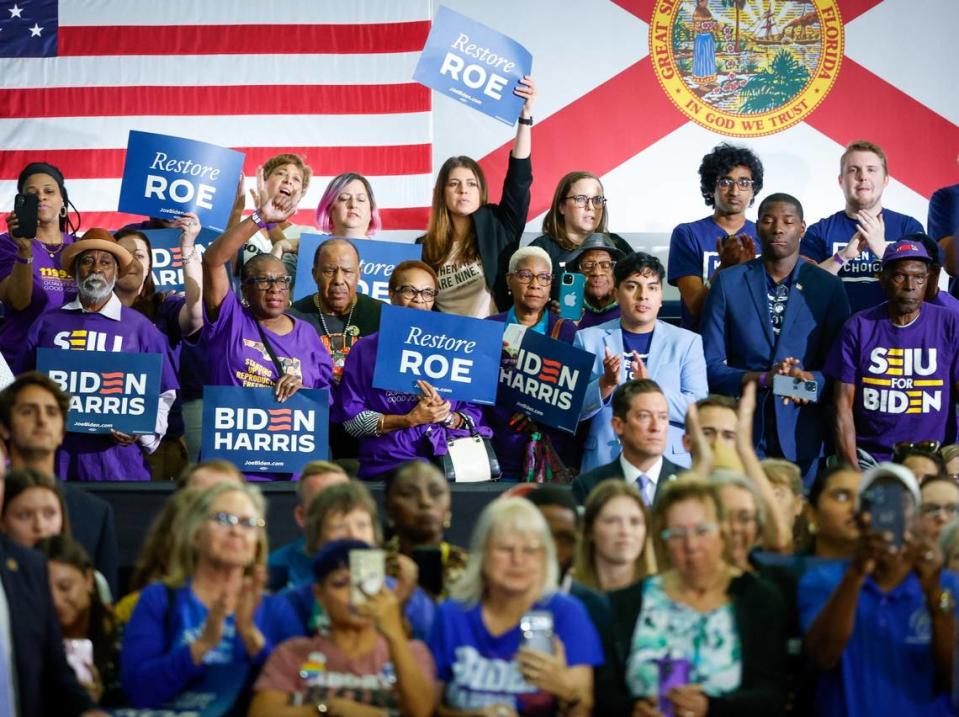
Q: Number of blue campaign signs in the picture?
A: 8